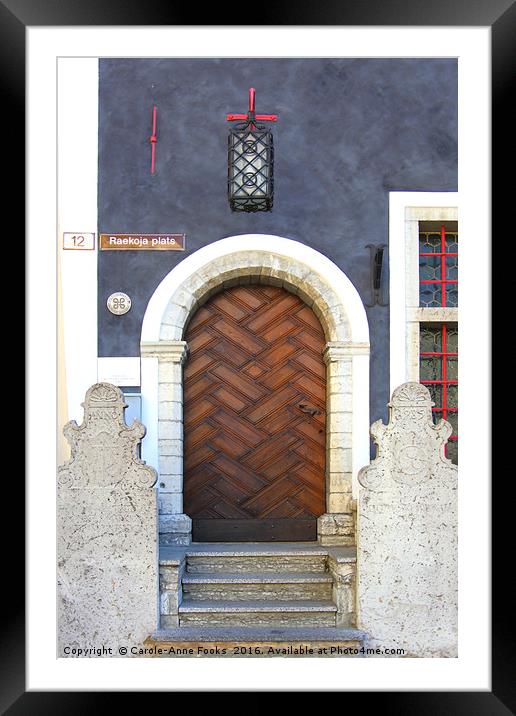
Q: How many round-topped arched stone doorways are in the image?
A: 1